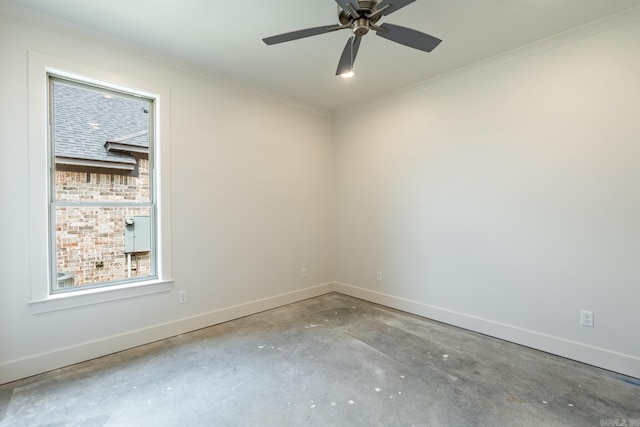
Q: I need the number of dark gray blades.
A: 5